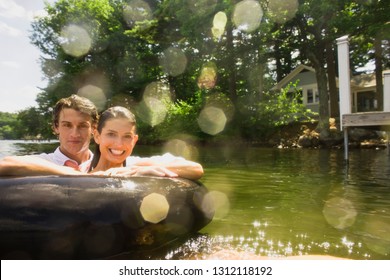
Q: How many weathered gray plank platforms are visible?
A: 1